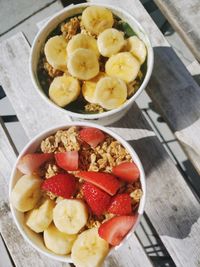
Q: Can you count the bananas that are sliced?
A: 15